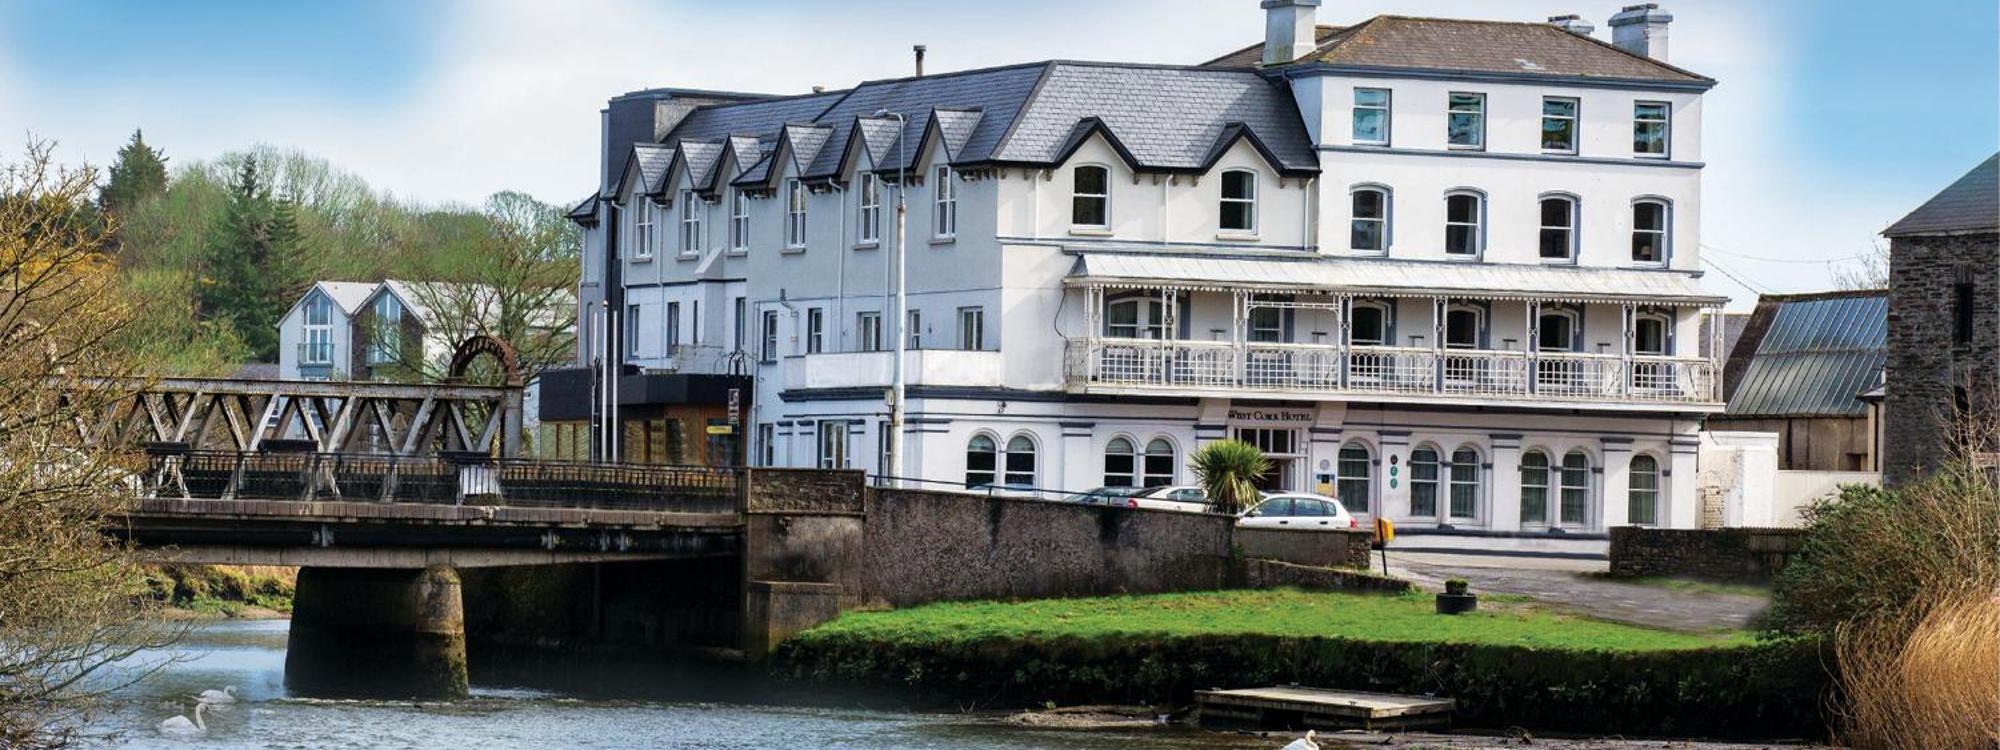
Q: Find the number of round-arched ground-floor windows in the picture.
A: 10